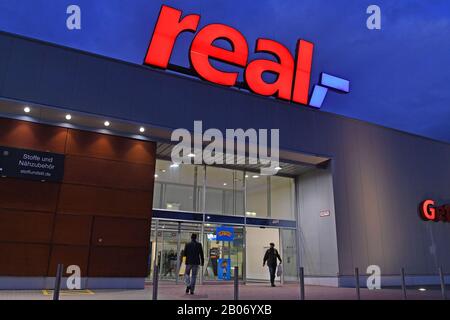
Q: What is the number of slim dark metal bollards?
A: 7